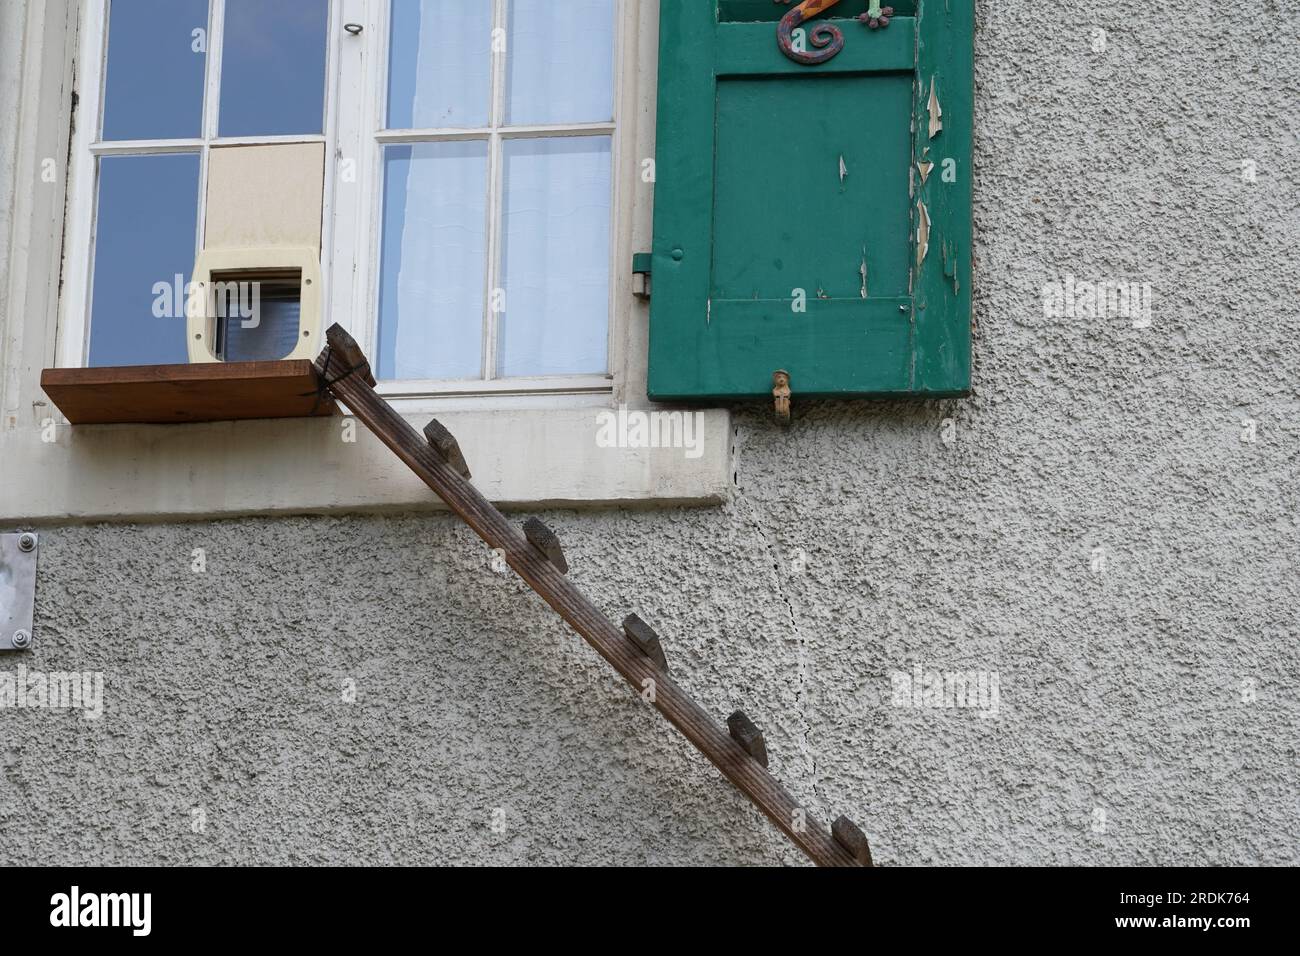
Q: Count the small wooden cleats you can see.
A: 6